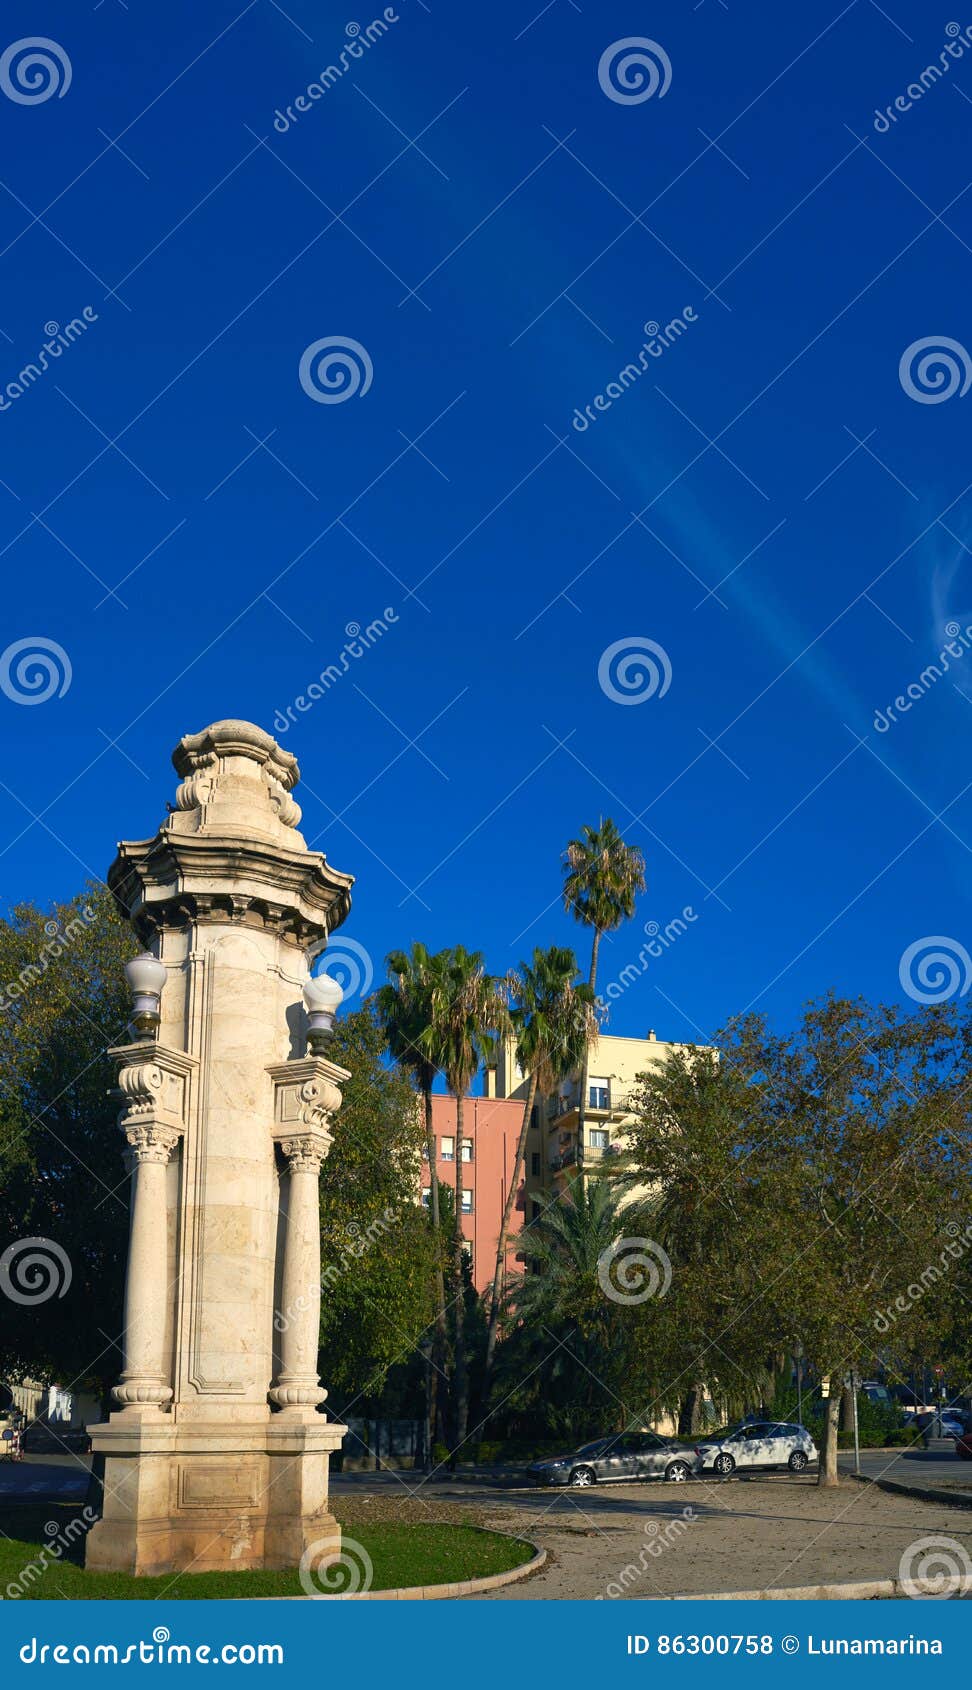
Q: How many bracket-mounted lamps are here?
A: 2